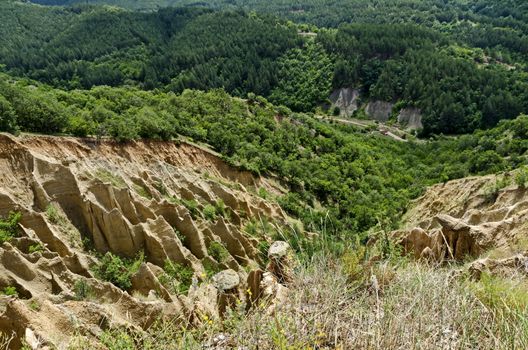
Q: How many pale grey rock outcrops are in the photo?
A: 3